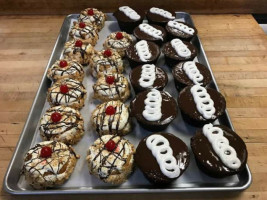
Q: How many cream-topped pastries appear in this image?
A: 12